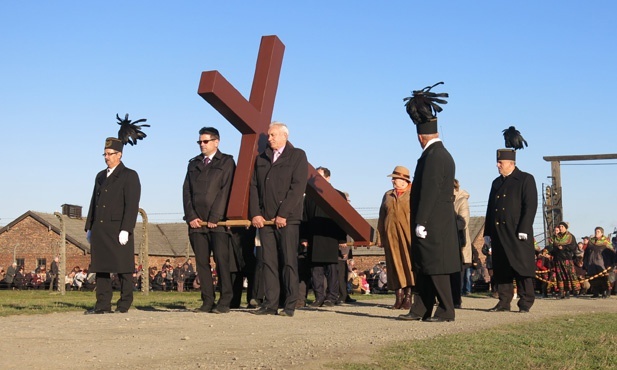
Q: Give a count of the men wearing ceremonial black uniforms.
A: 3